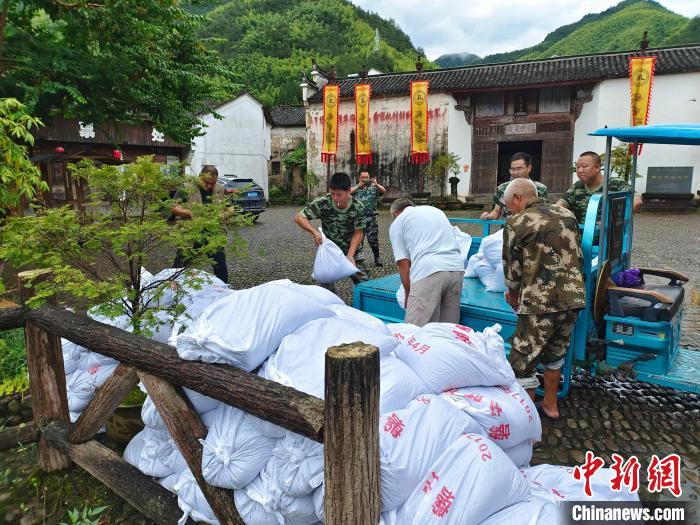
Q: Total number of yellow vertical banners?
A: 4